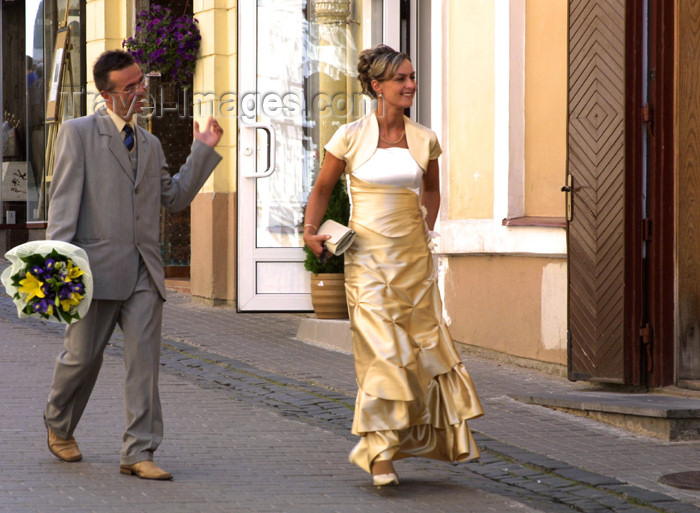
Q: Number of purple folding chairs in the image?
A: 0